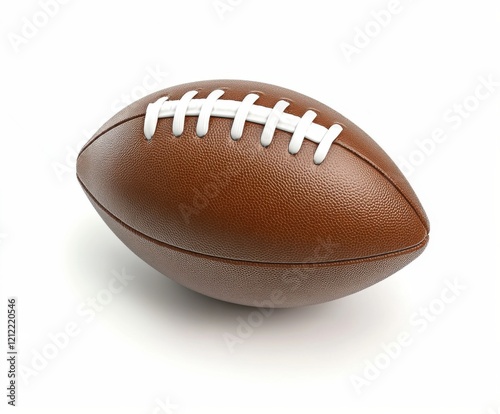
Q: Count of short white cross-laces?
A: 7